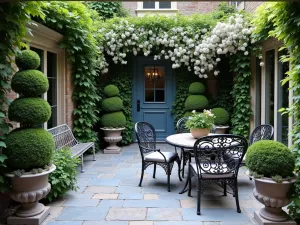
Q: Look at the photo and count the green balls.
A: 12